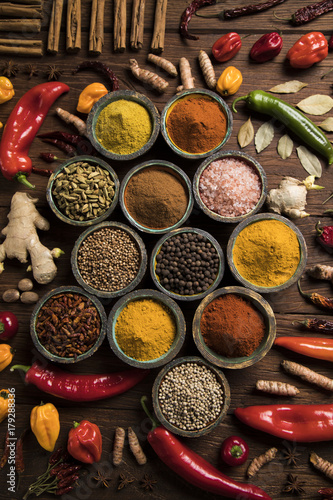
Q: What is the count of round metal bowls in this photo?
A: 12